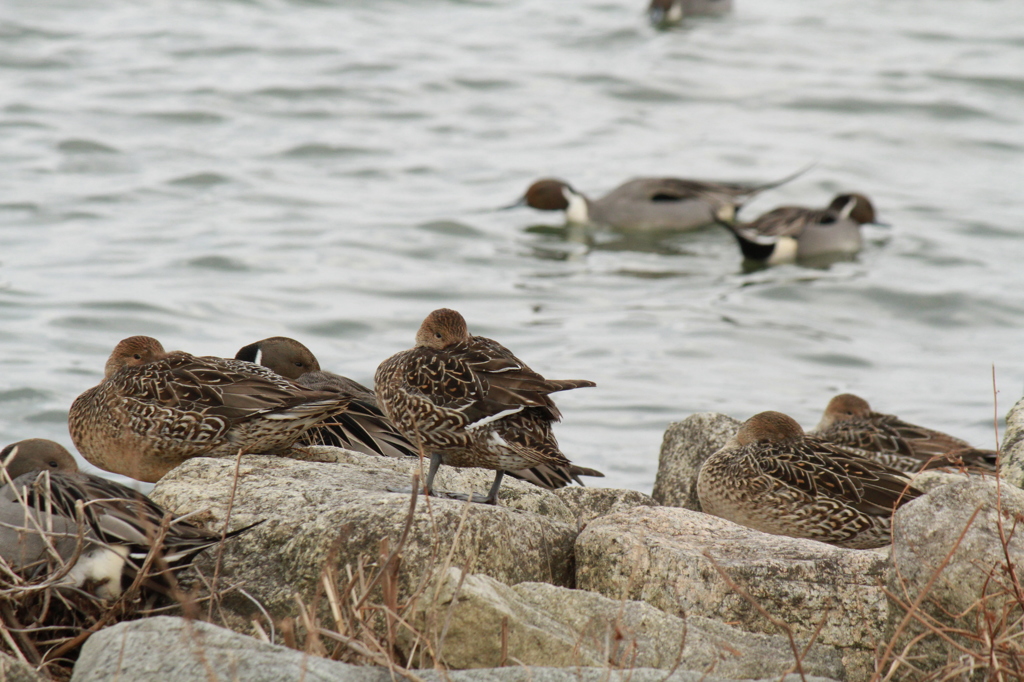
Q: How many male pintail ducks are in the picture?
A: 5